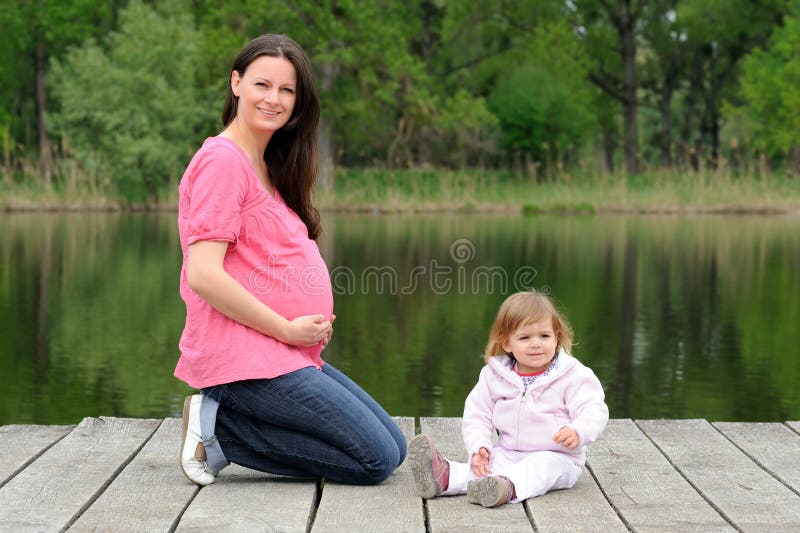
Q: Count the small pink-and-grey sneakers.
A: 2